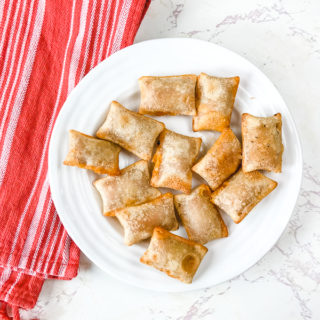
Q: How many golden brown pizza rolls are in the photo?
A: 12